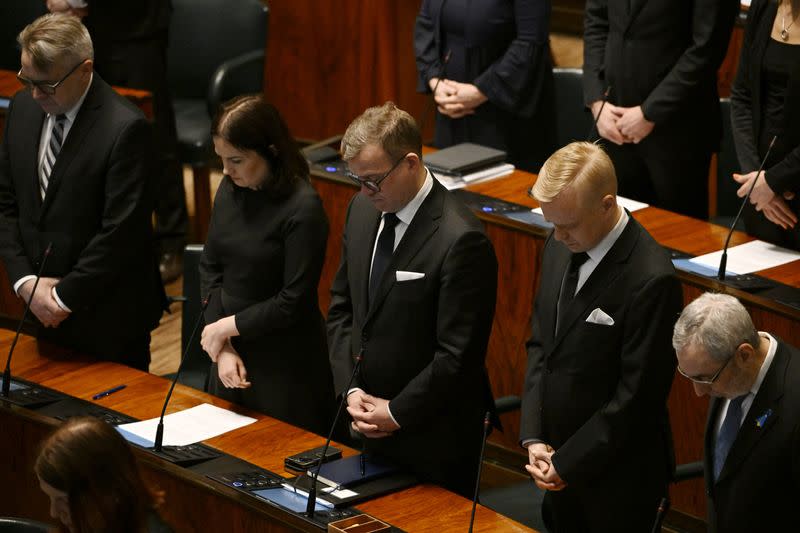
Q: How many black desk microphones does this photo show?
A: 8